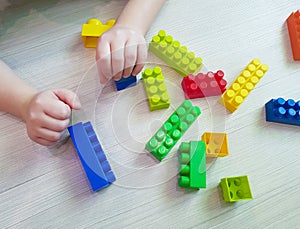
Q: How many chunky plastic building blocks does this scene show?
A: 13